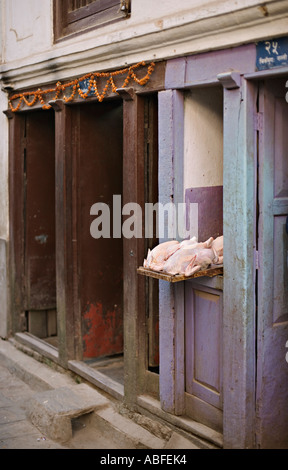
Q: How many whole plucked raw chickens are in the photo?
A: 3